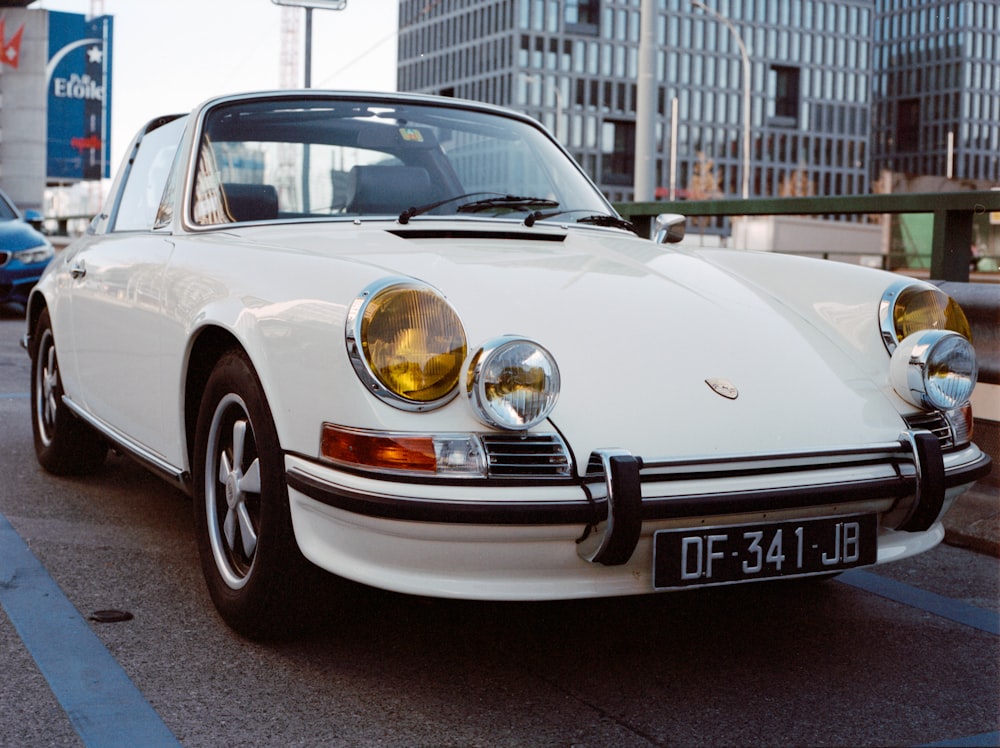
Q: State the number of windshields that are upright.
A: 1